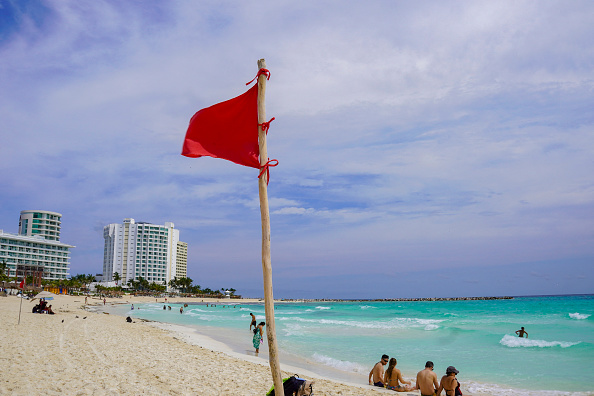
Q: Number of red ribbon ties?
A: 3